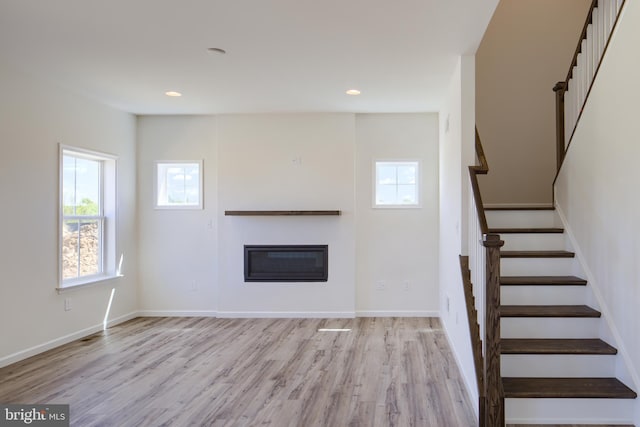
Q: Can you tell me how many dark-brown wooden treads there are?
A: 7